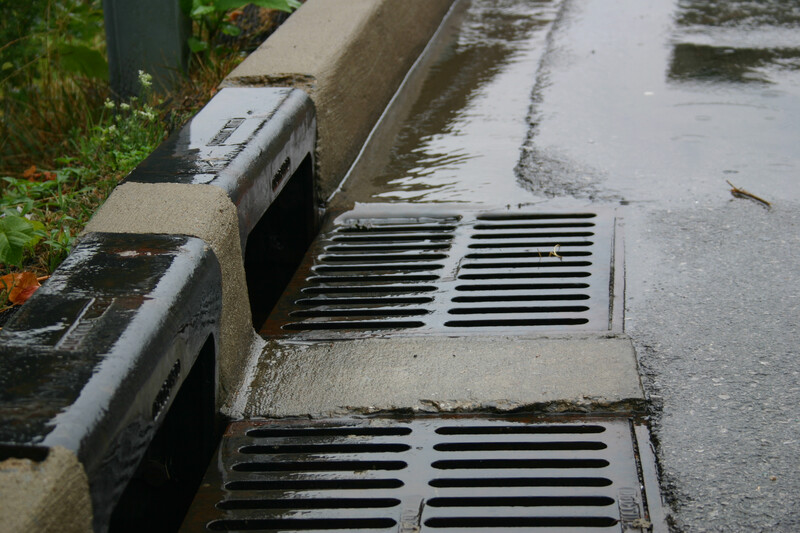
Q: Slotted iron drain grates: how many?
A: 2